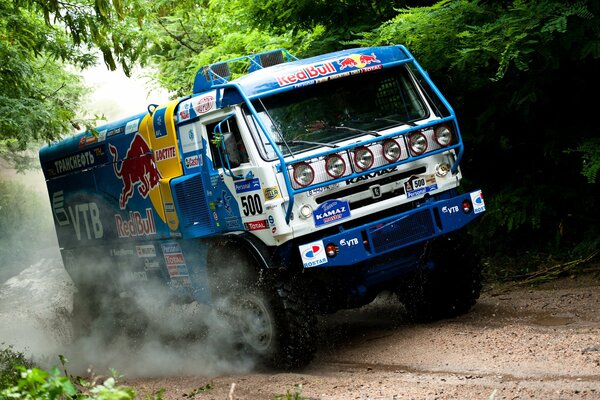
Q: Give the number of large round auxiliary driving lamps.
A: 6